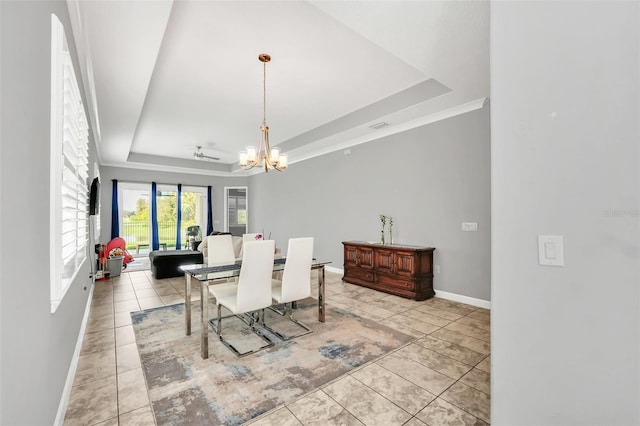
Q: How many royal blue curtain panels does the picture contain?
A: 4